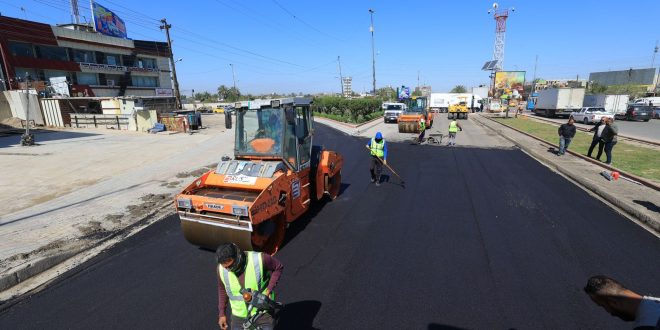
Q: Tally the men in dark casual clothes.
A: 3